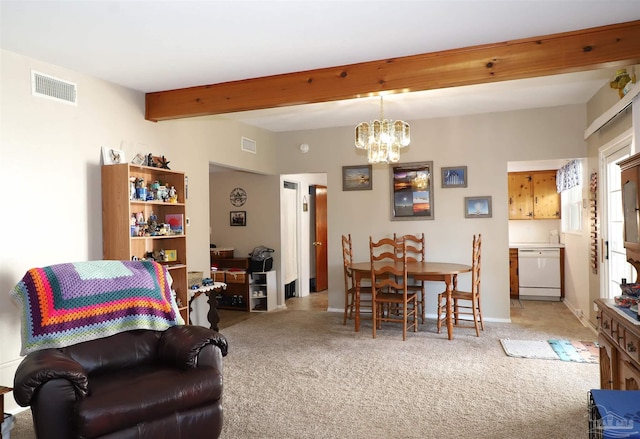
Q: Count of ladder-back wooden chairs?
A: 4